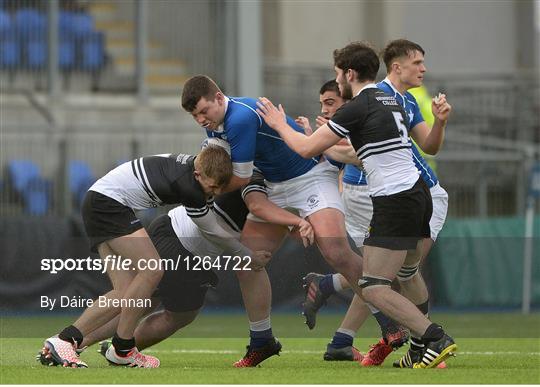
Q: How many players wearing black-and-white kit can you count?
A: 3